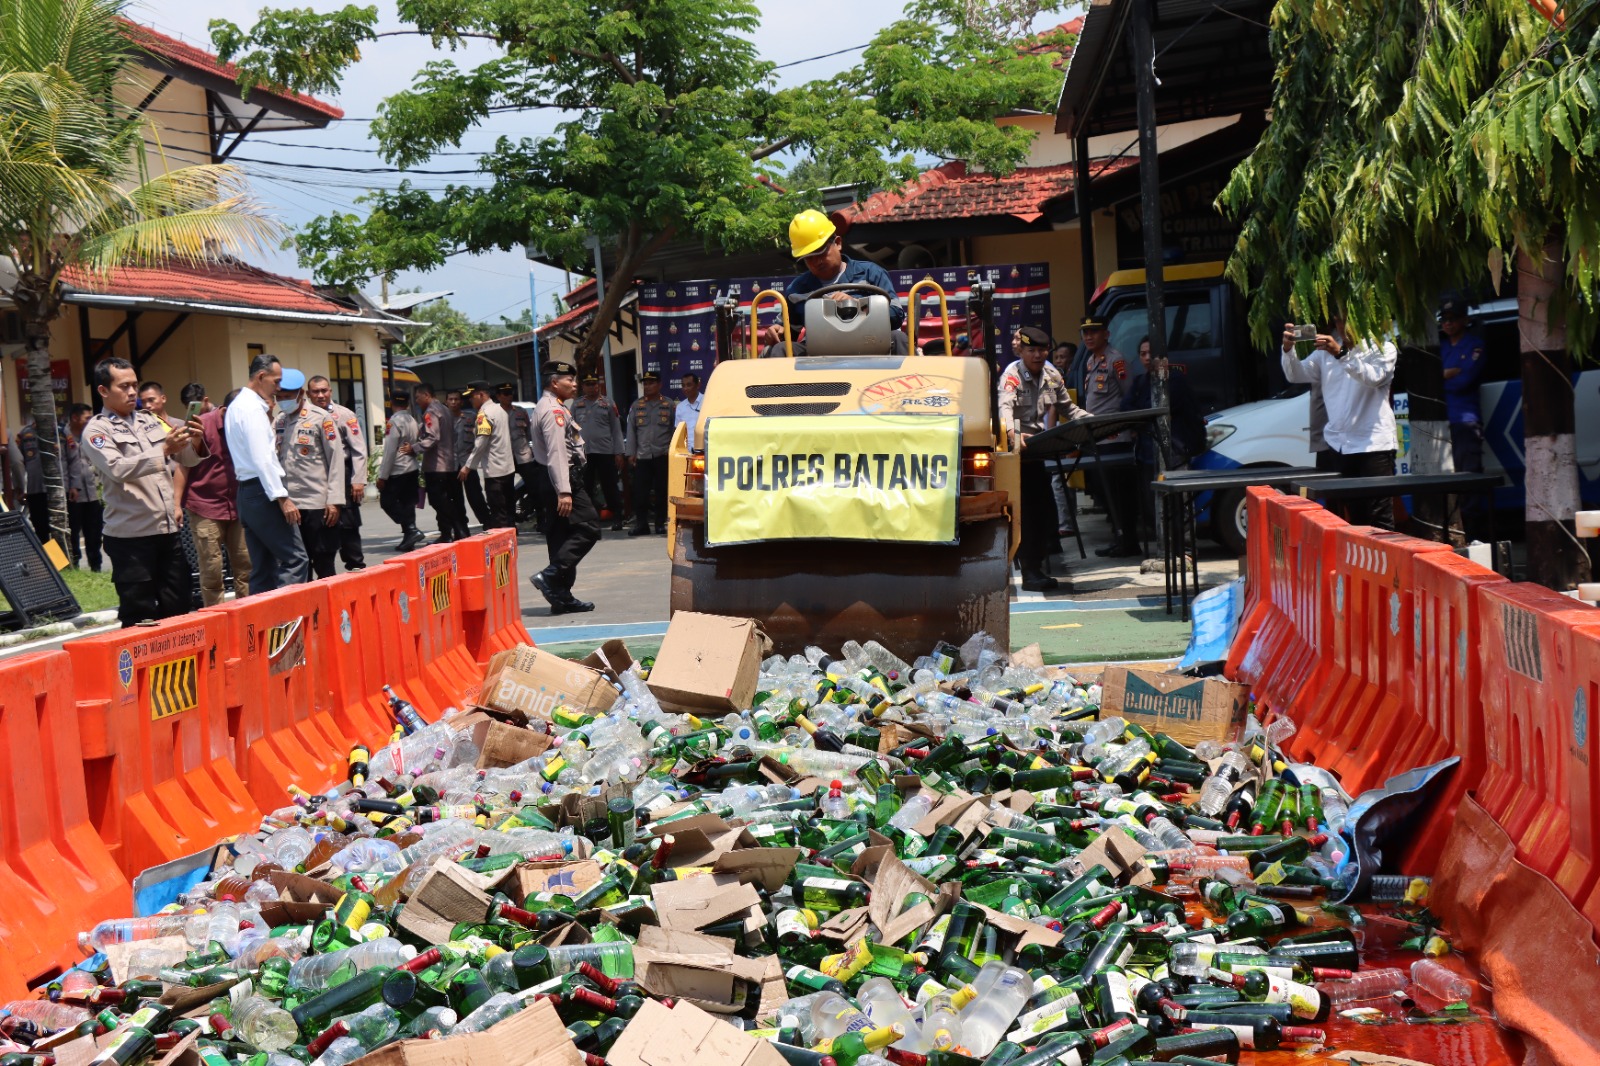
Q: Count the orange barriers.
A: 13